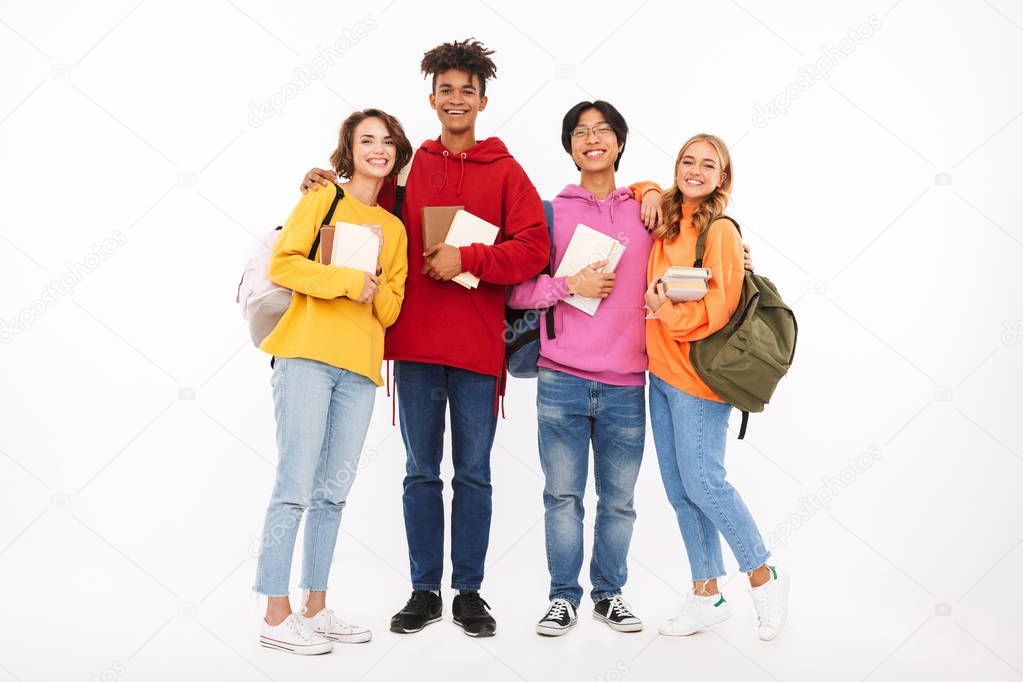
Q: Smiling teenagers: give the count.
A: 4